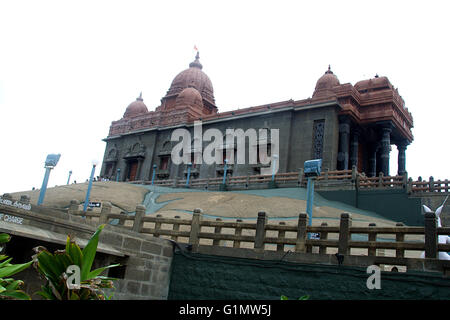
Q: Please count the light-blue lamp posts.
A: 9